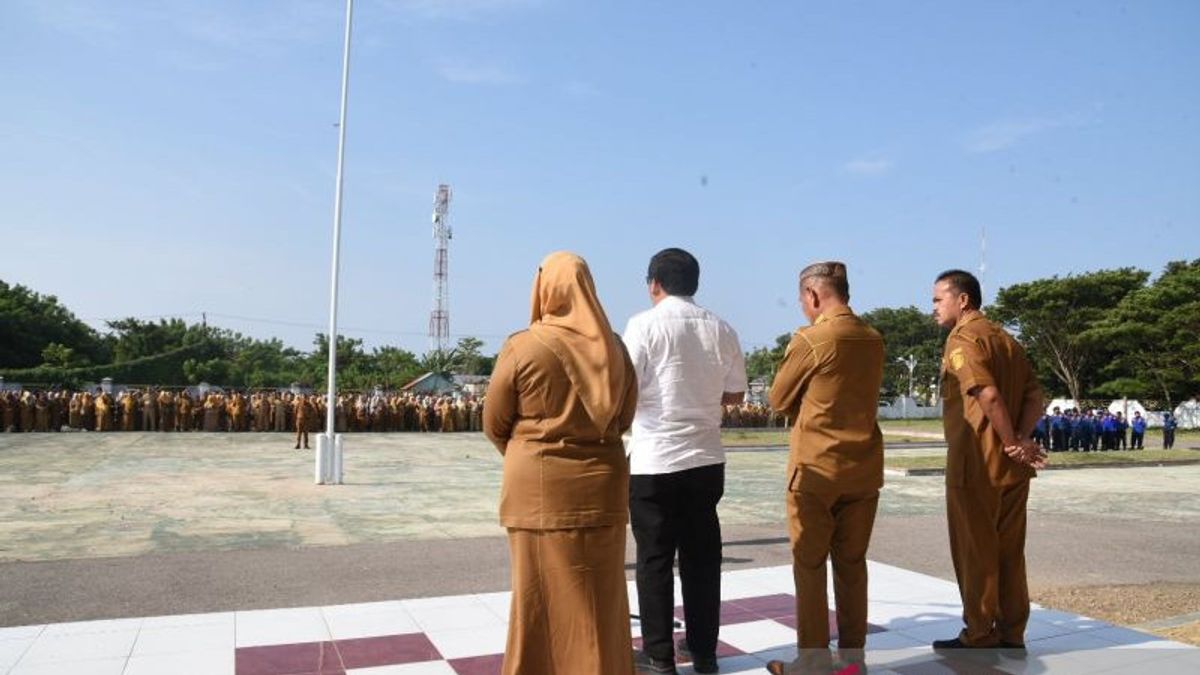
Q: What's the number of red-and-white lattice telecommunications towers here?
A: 1